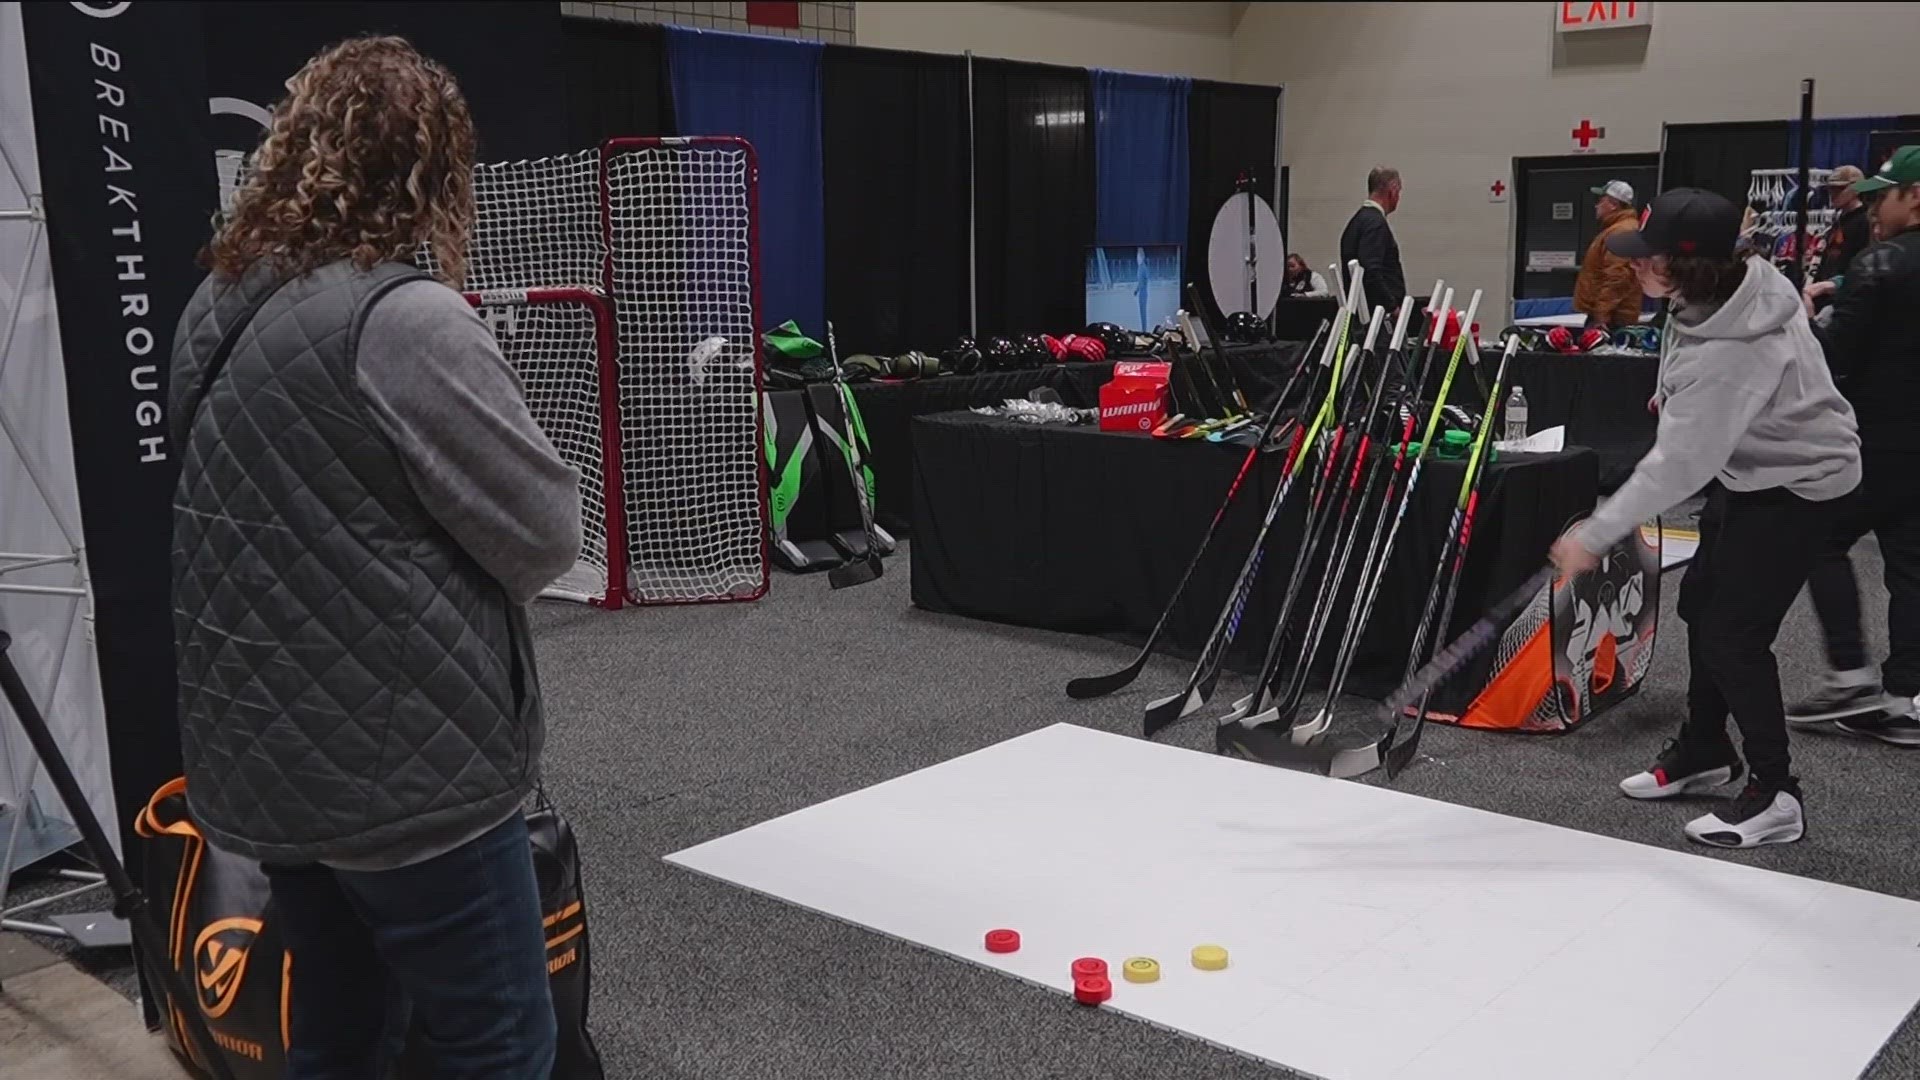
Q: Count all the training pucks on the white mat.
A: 5